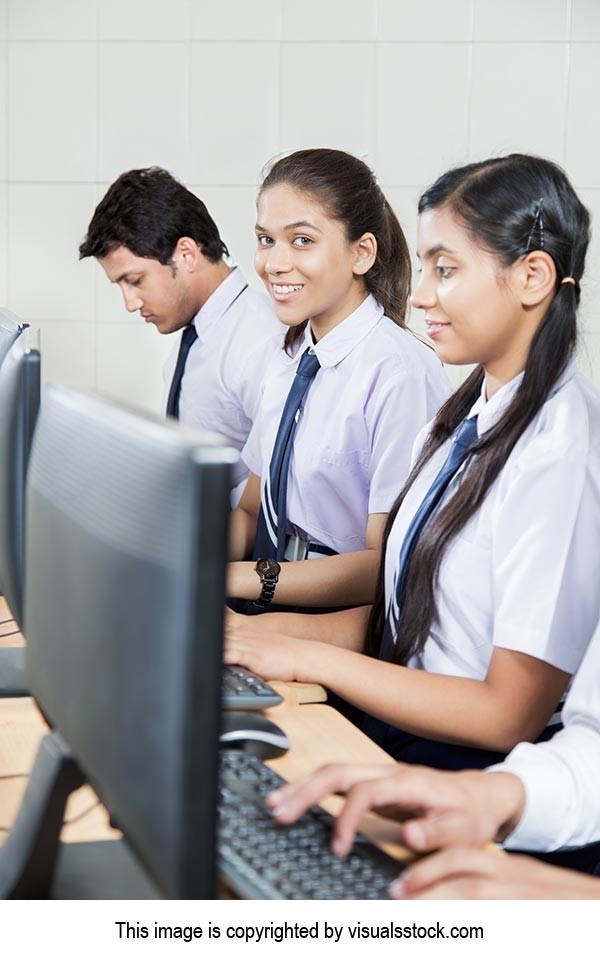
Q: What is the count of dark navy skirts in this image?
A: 2